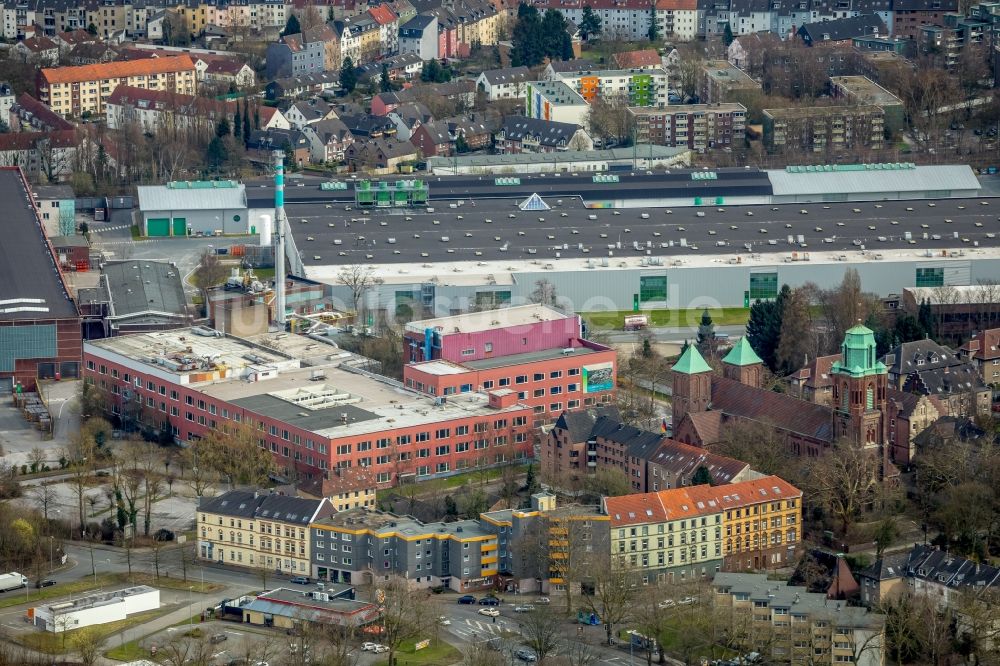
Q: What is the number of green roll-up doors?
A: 2